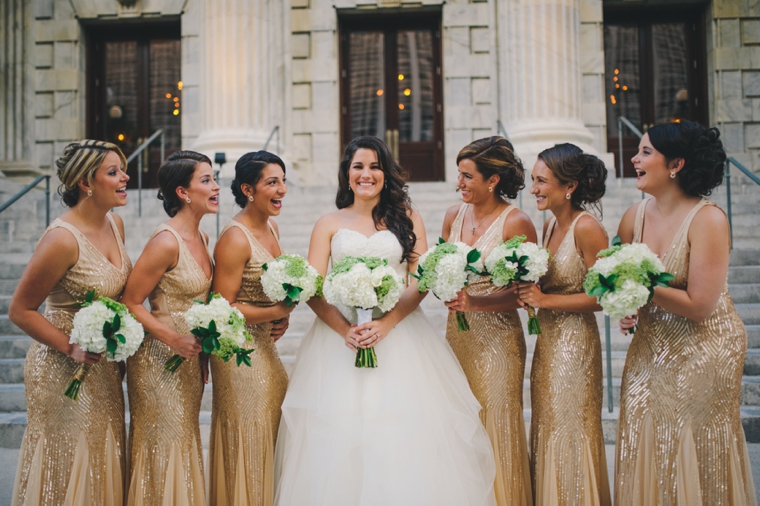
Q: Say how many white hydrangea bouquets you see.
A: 7